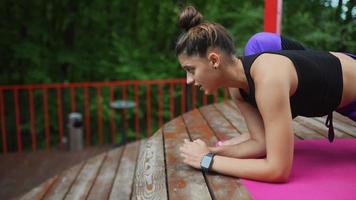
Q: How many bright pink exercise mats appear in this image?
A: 1